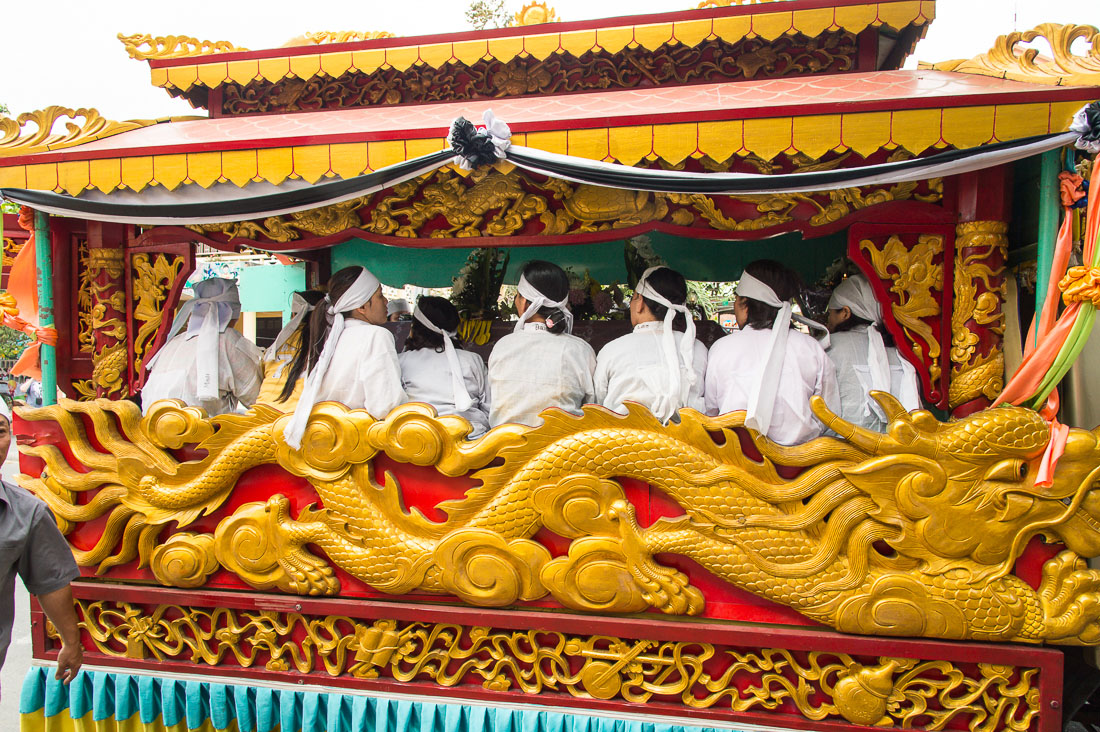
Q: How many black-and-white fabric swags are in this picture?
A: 2